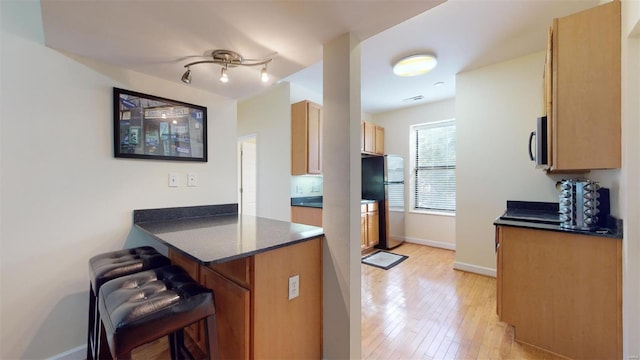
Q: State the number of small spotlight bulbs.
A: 3